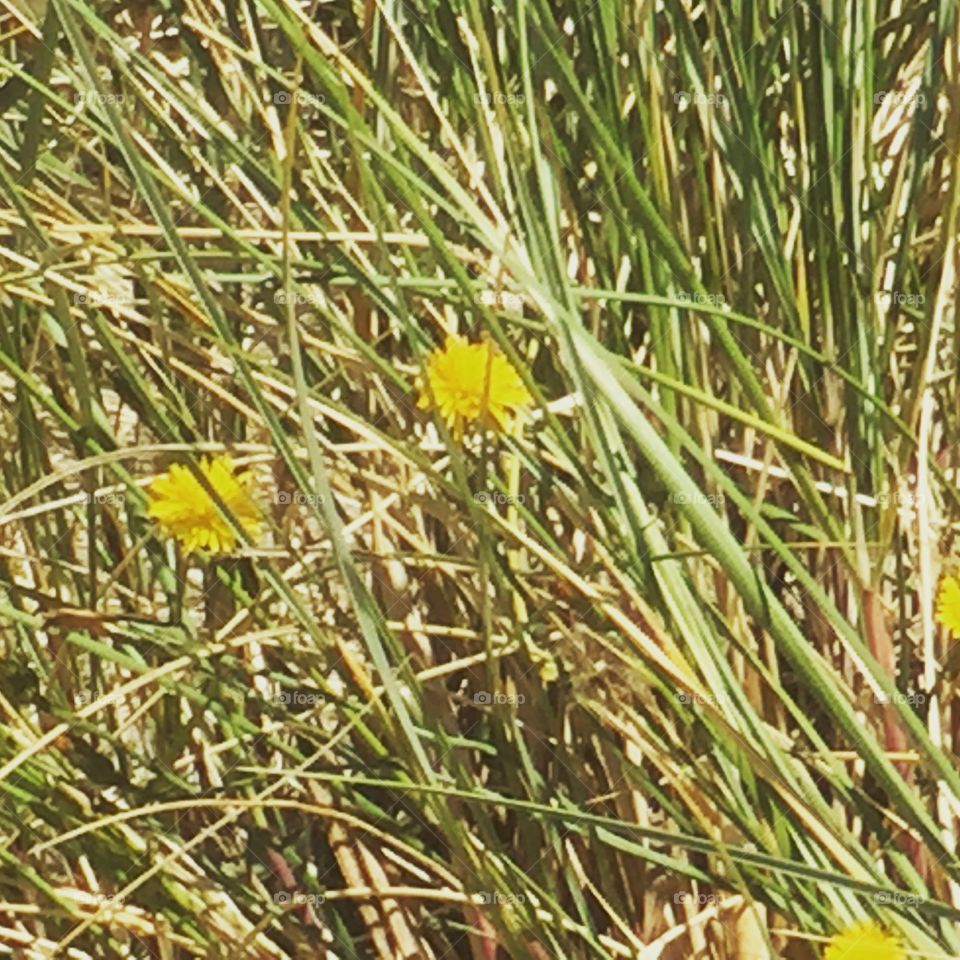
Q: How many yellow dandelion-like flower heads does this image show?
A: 4